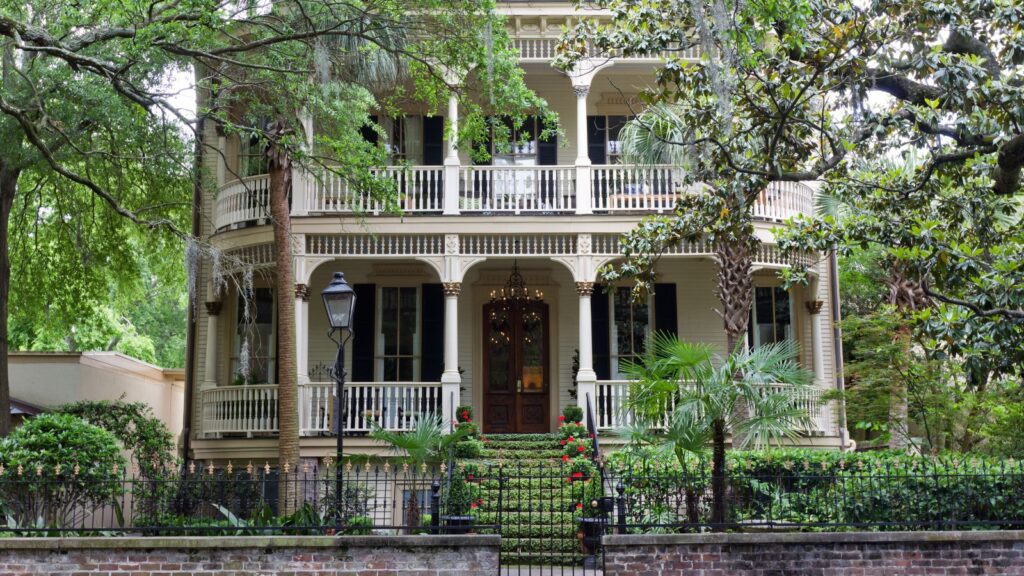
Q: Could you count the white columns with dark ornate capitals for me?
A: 5